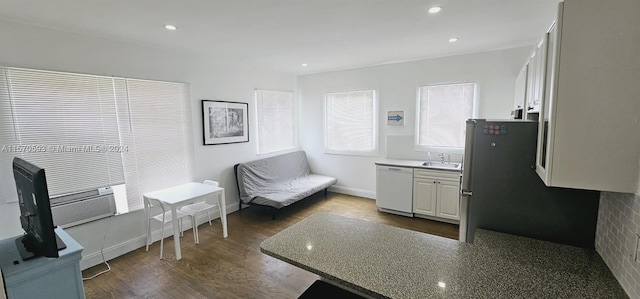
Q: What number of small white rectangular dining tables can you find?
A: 1